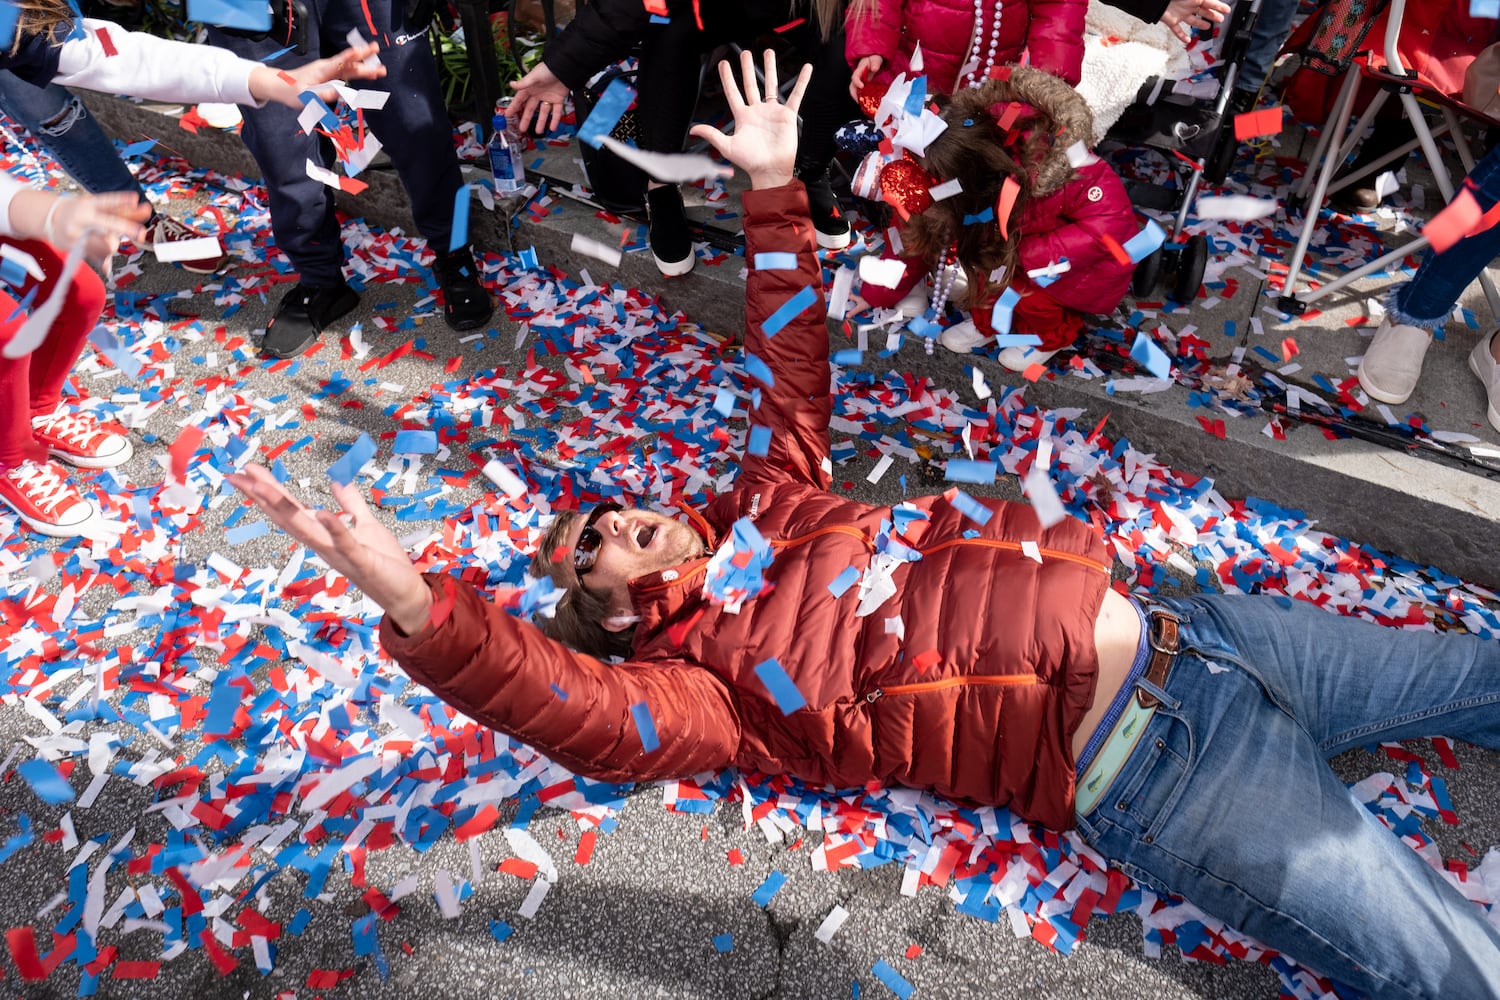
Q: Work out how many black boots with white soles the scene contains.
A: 2